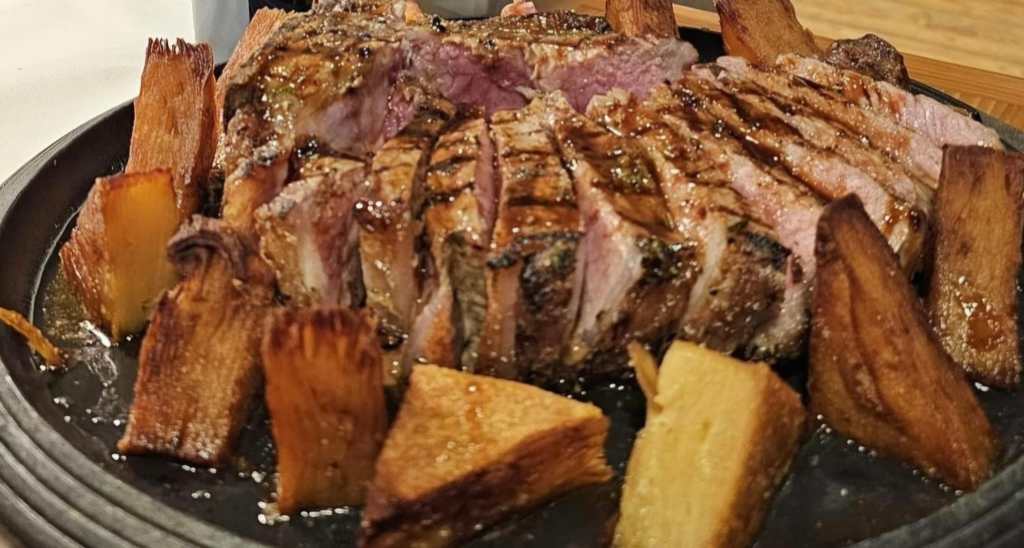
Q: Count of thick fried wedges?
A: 11